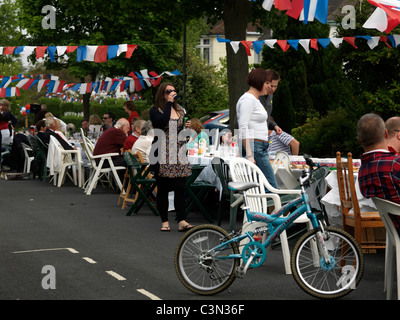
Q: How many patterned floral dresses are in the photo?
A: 1